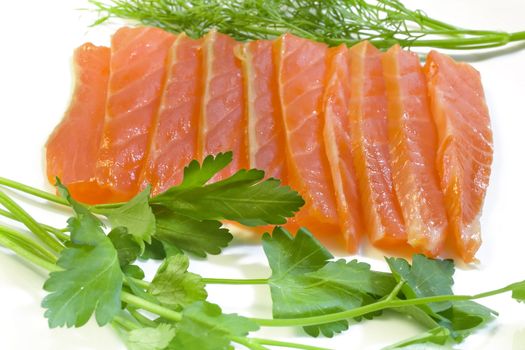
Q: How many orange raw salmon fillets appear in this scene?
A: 10